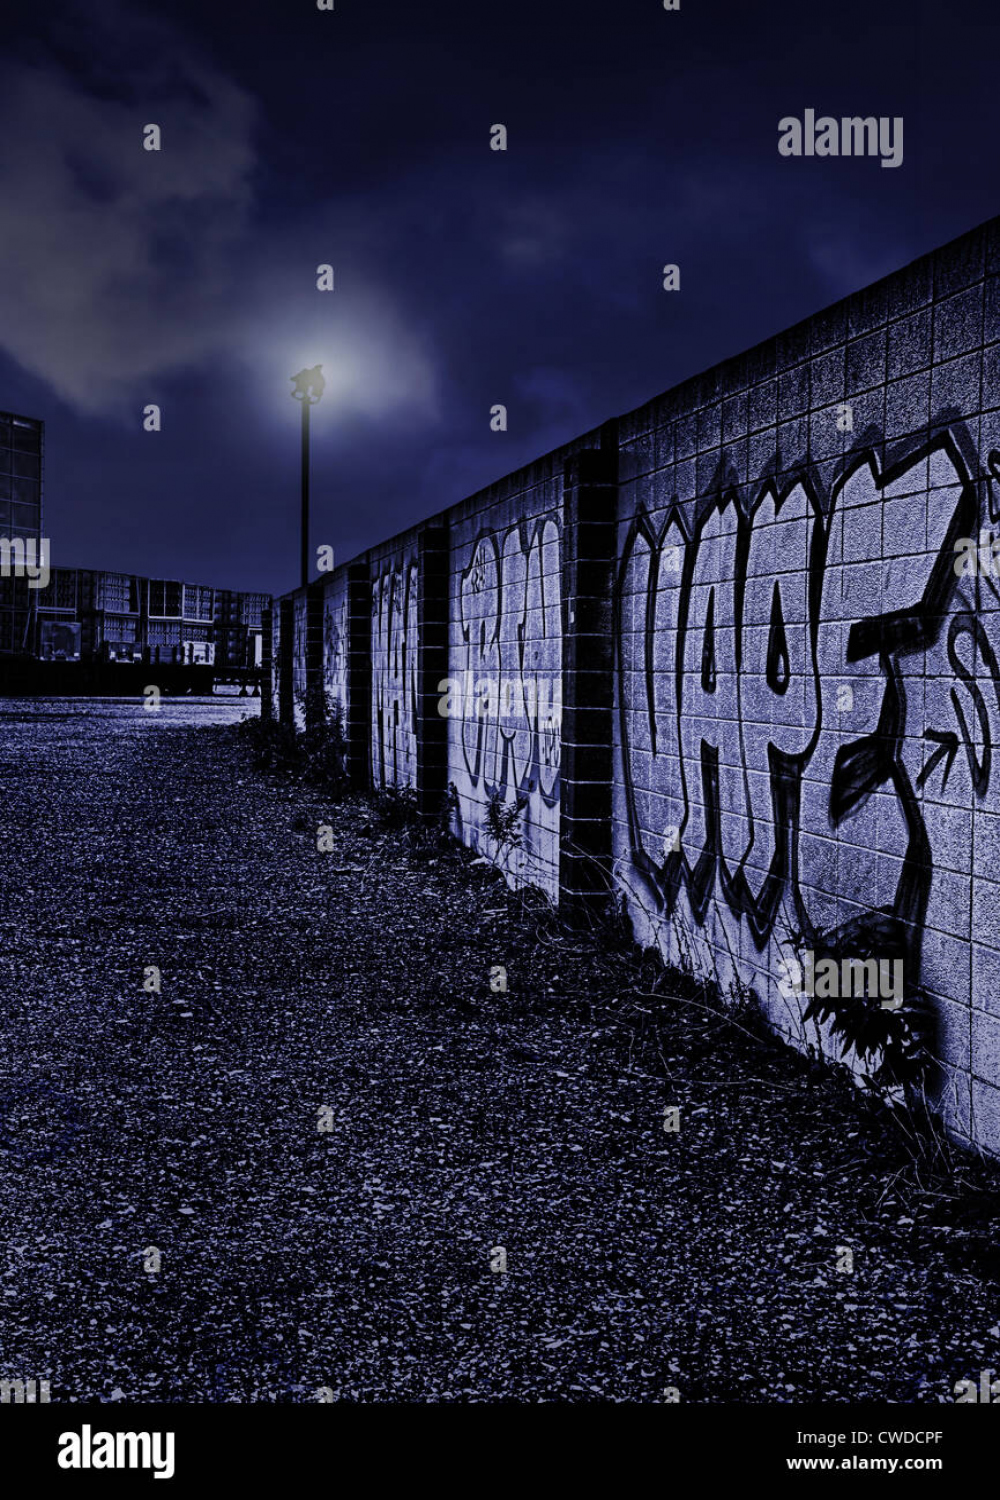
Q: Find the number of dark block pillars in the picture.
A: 6